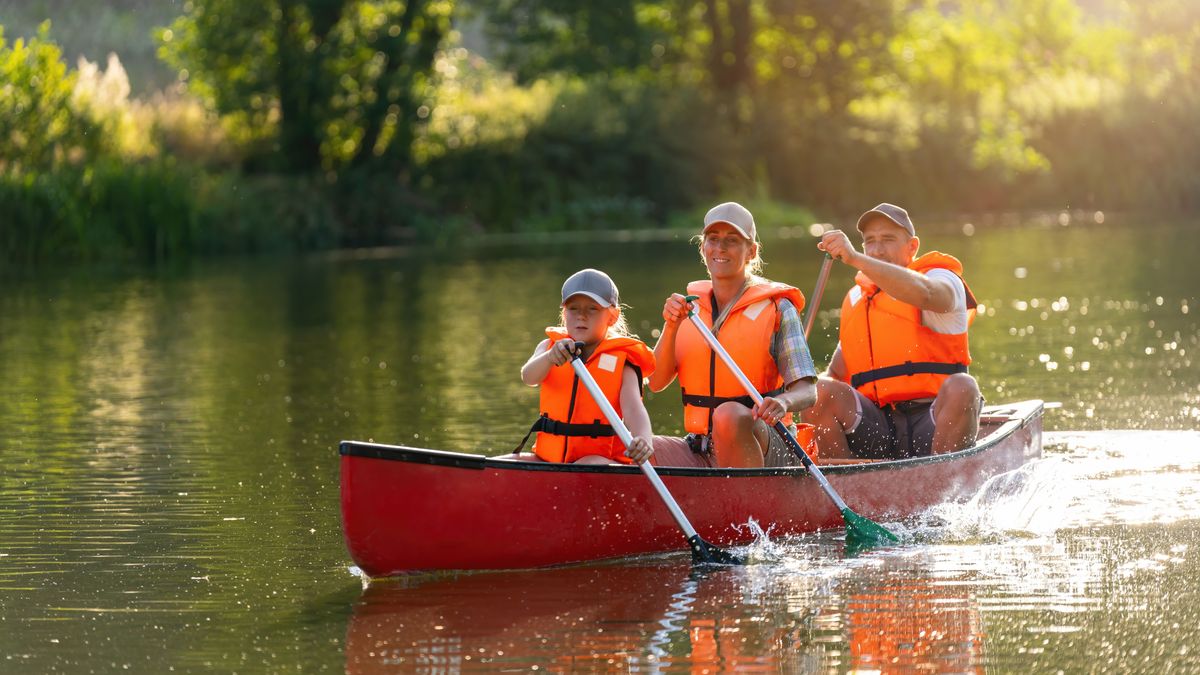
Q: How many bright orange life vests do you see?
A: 3